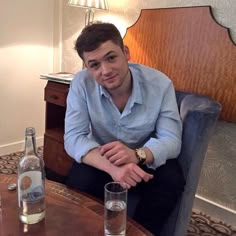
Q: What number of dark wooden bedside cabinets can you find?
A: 1